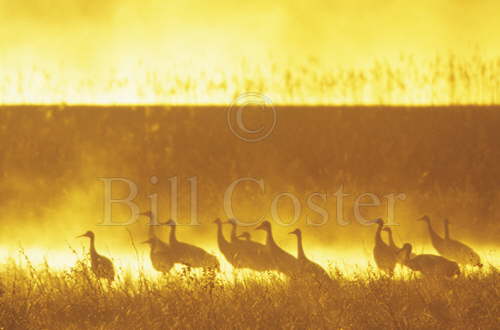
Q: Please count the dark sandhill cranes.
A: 14